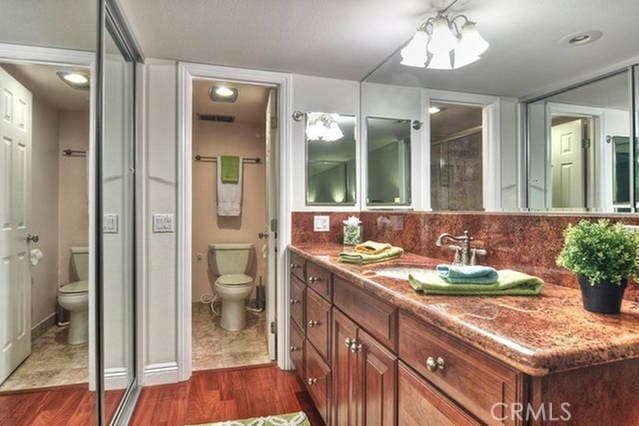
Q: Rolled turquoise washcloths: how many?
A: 1